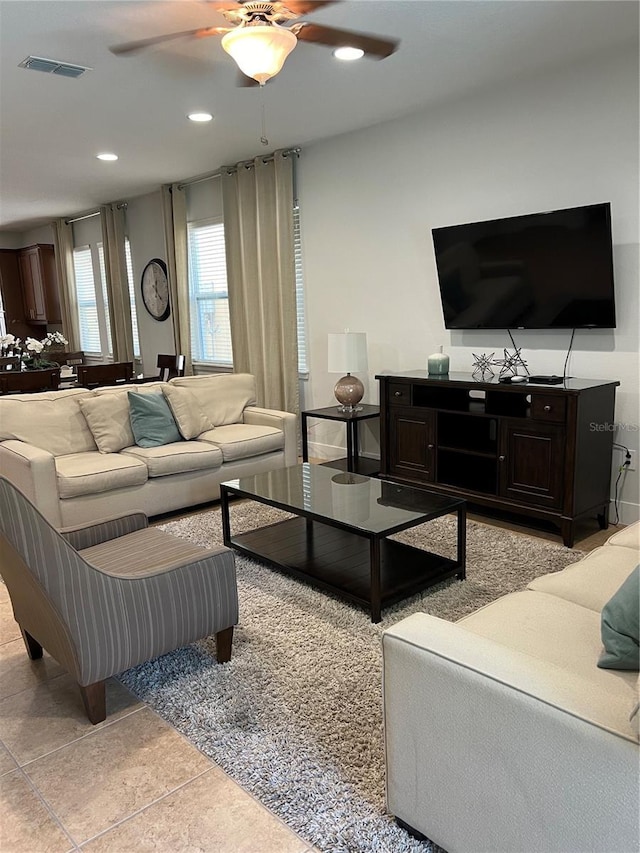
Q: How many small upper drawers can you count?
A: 2